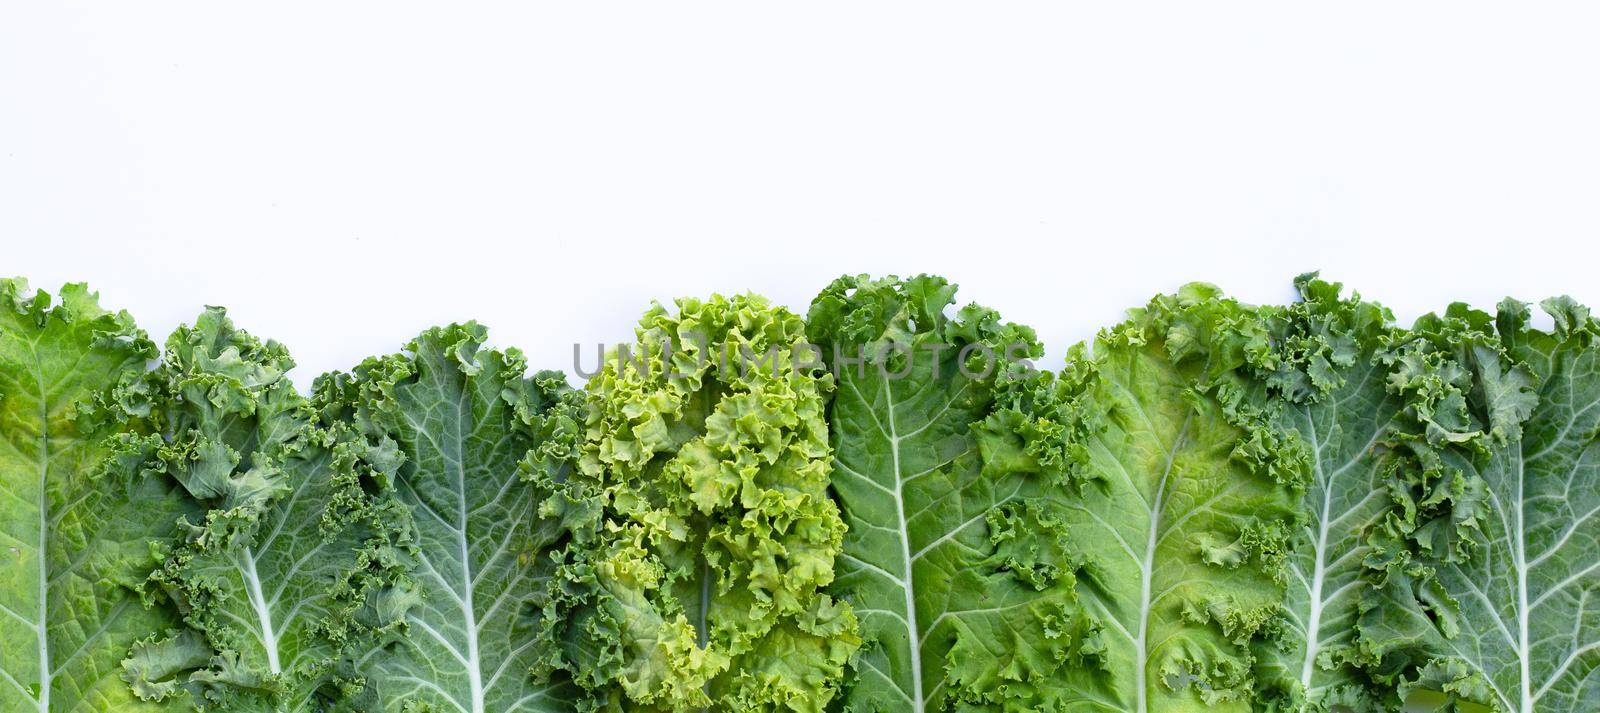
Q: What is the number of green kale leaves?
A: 8